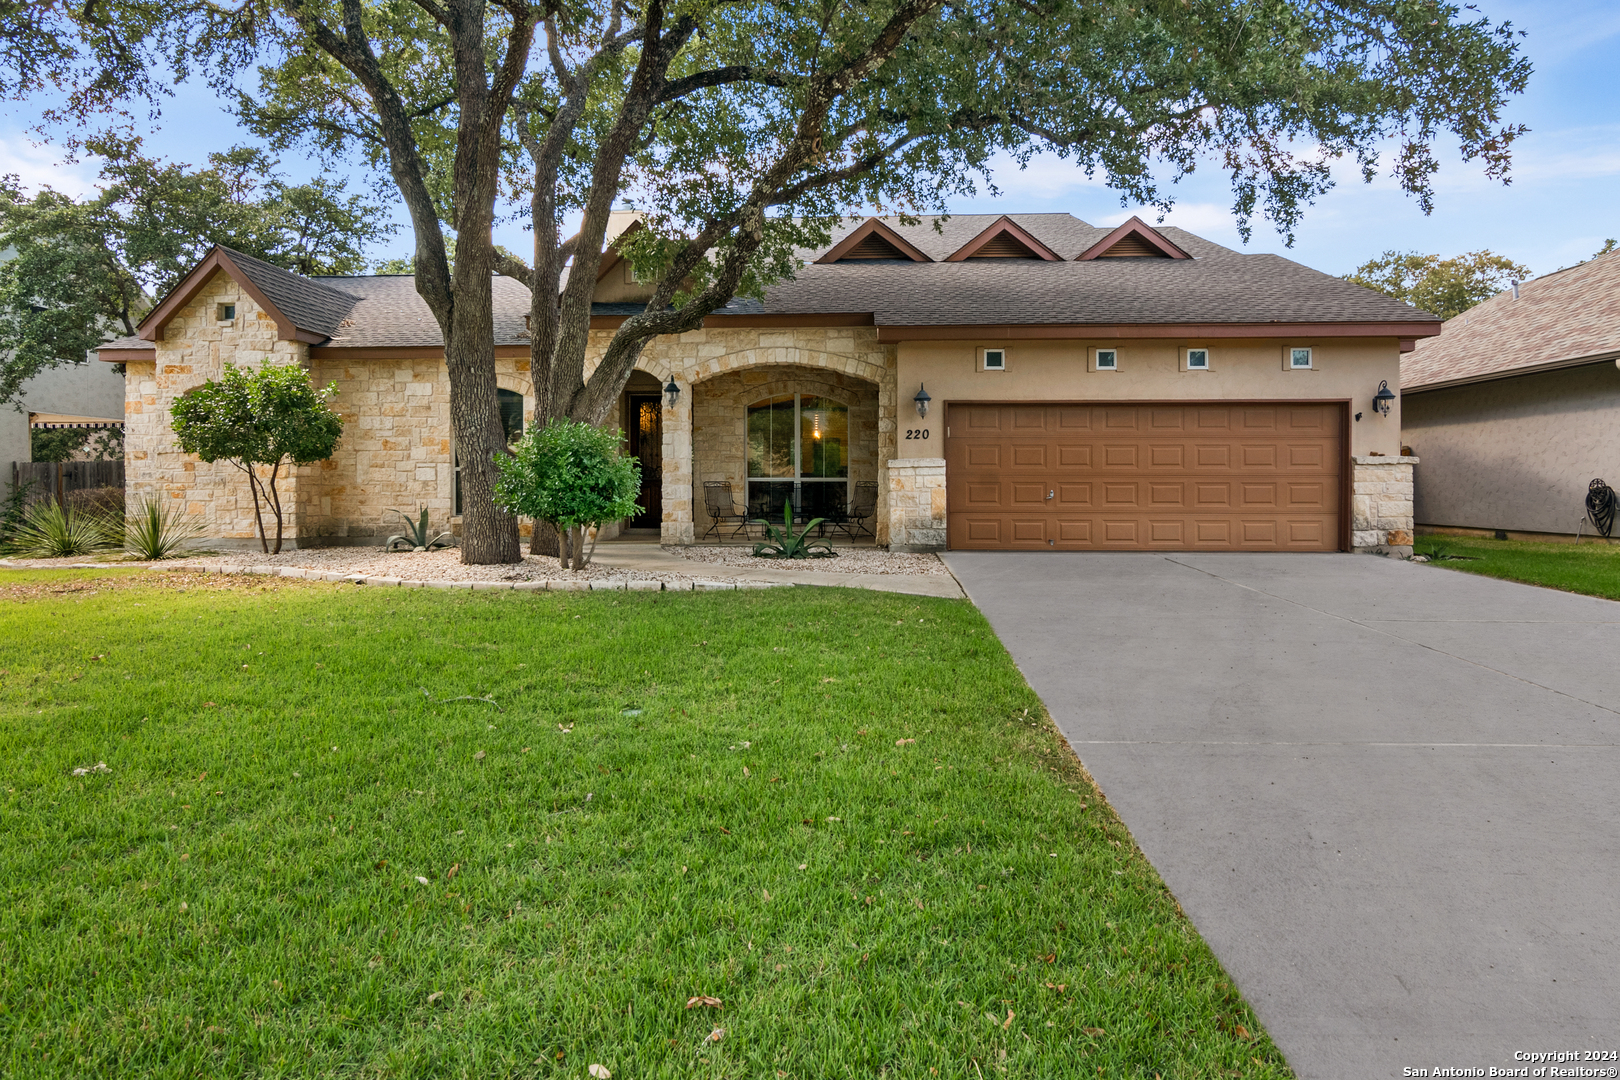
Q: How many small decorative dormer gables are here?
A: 3